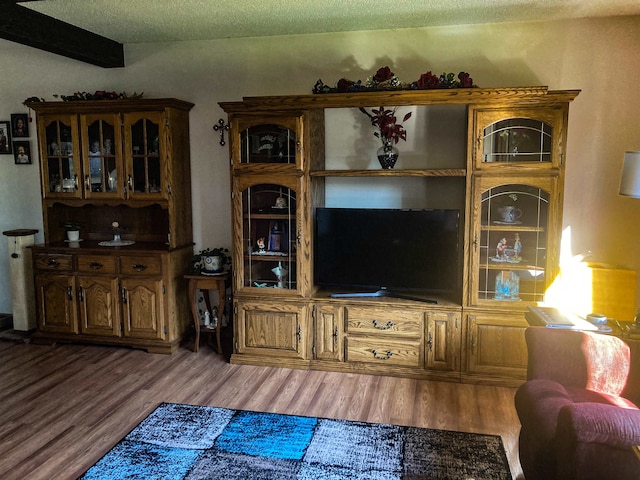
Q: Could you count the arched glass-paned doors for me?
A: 7